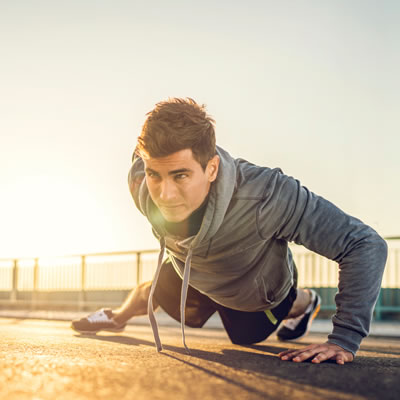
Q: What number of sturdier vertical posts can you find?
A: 4